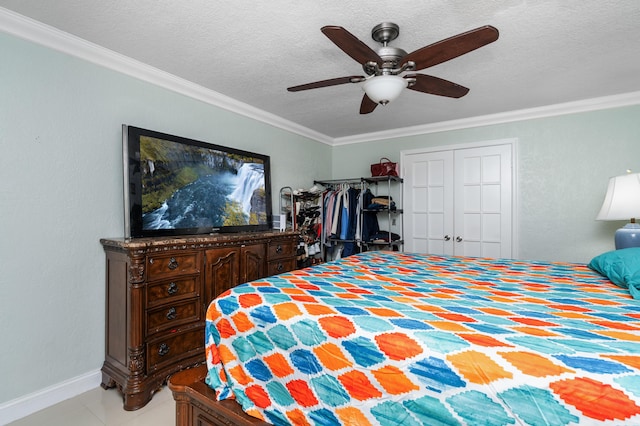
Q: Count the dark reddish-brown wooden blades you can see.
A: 5